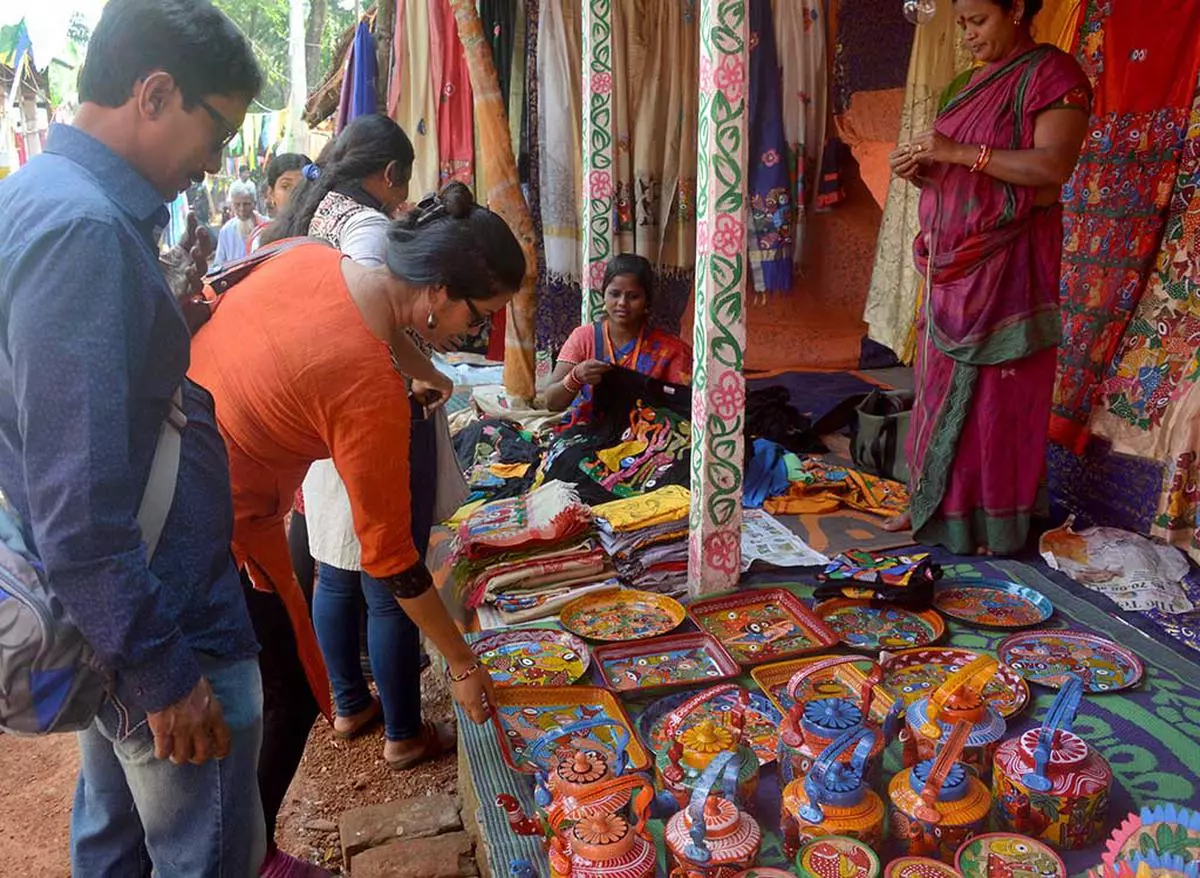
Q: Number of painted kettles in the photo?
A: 9